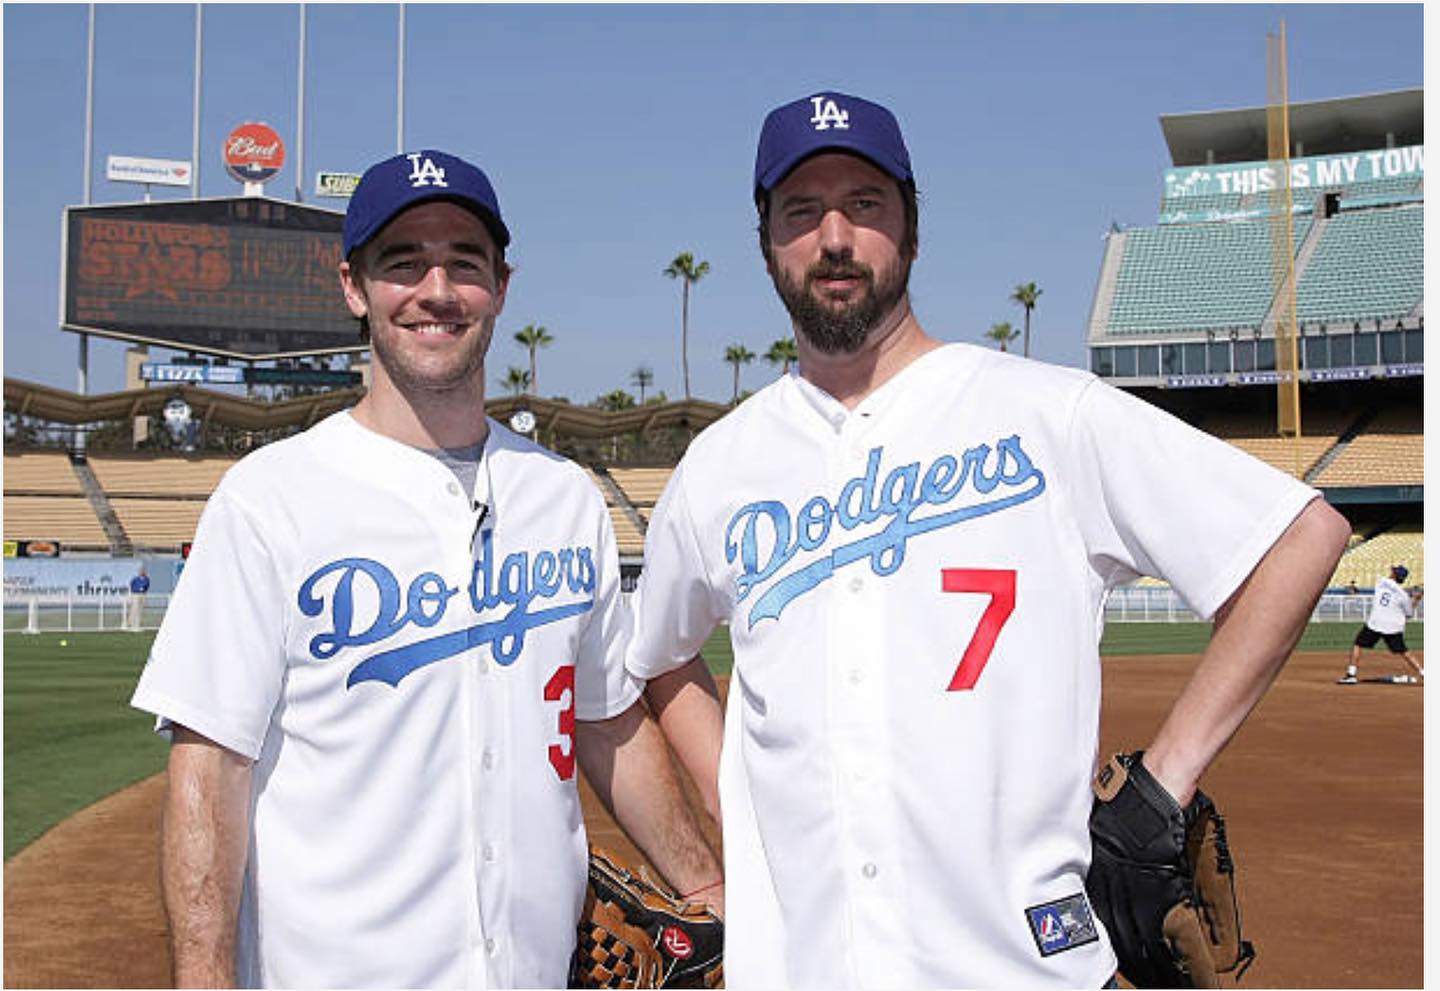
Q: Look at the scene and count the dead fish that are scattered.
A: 0